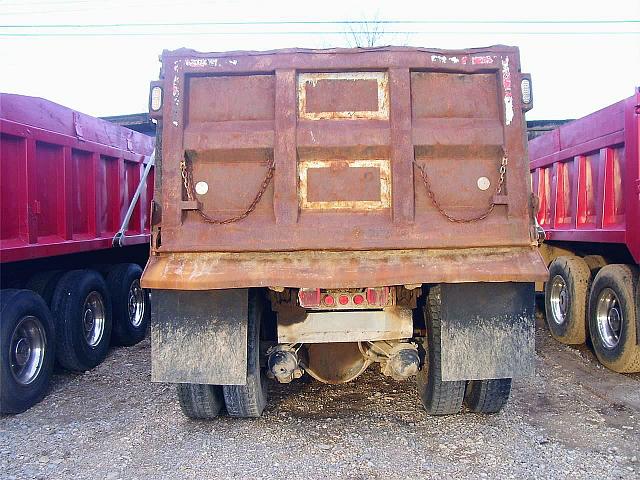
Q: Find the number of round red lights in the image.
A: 3